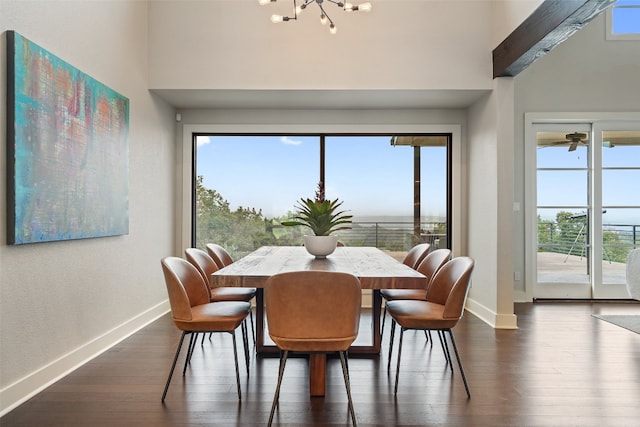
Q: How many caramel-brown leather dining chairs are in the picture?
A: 8